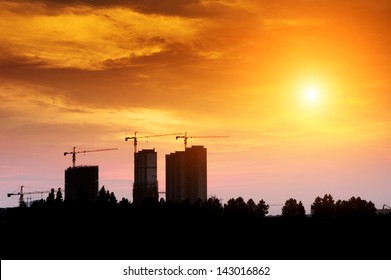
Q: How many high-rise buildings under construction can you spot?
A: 3